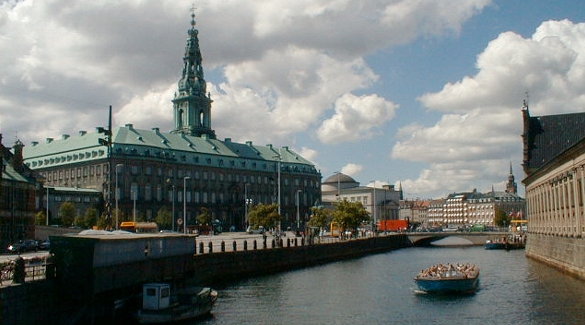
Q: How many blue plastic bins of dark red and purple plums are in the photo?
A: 0